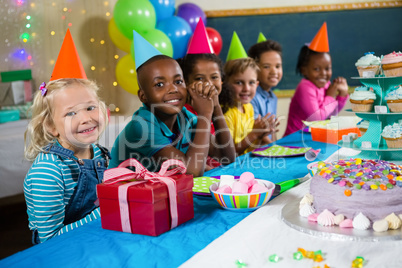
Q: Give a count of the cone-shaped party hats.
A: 6